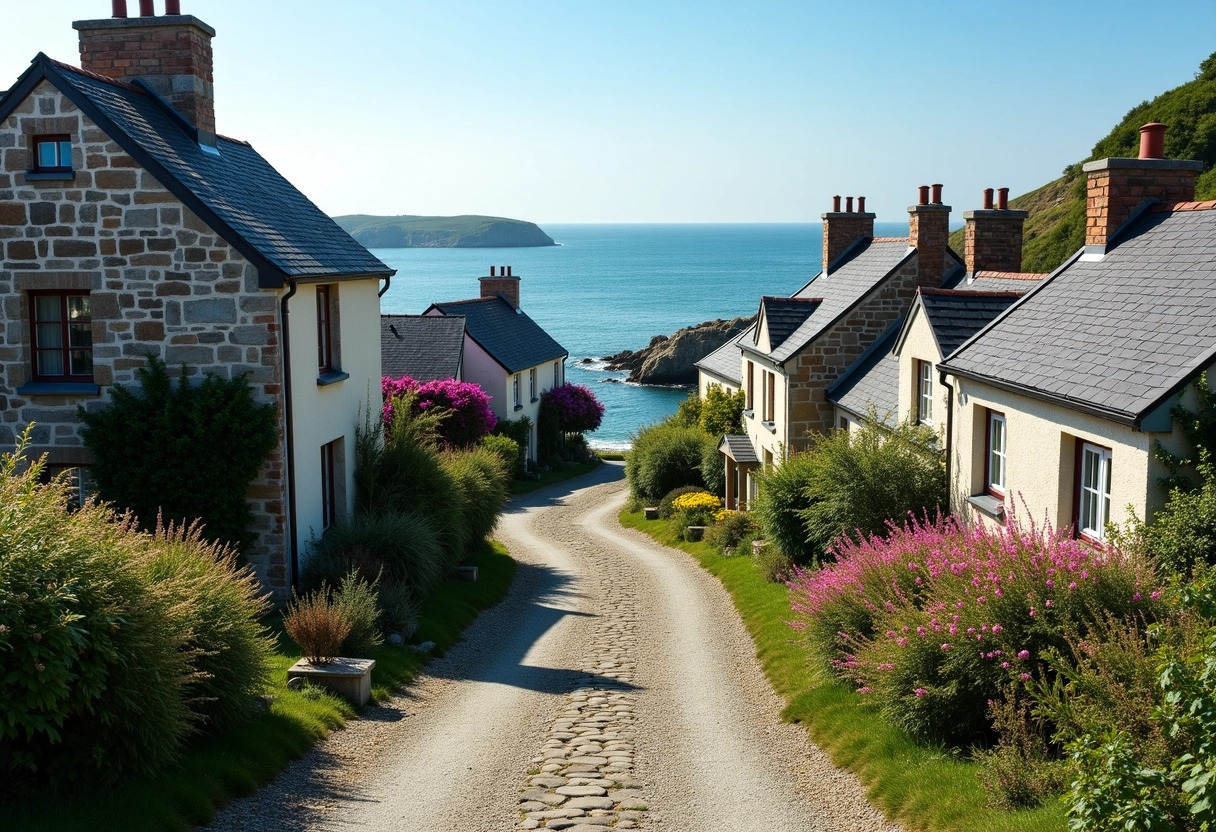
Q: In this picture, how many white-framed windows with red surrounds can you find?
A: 2